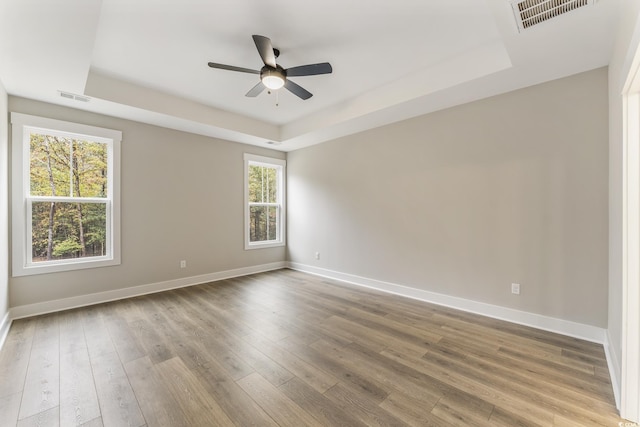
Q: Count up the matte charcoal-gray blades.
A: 5